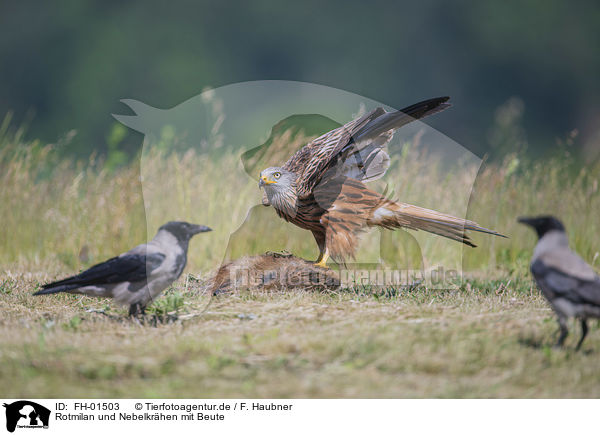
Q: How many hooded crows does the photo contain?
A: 2